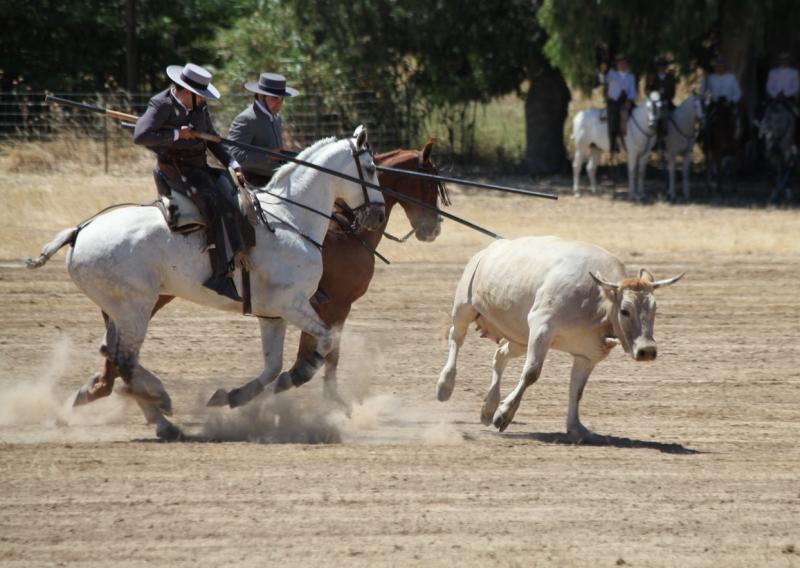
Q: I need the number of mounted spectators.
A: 4